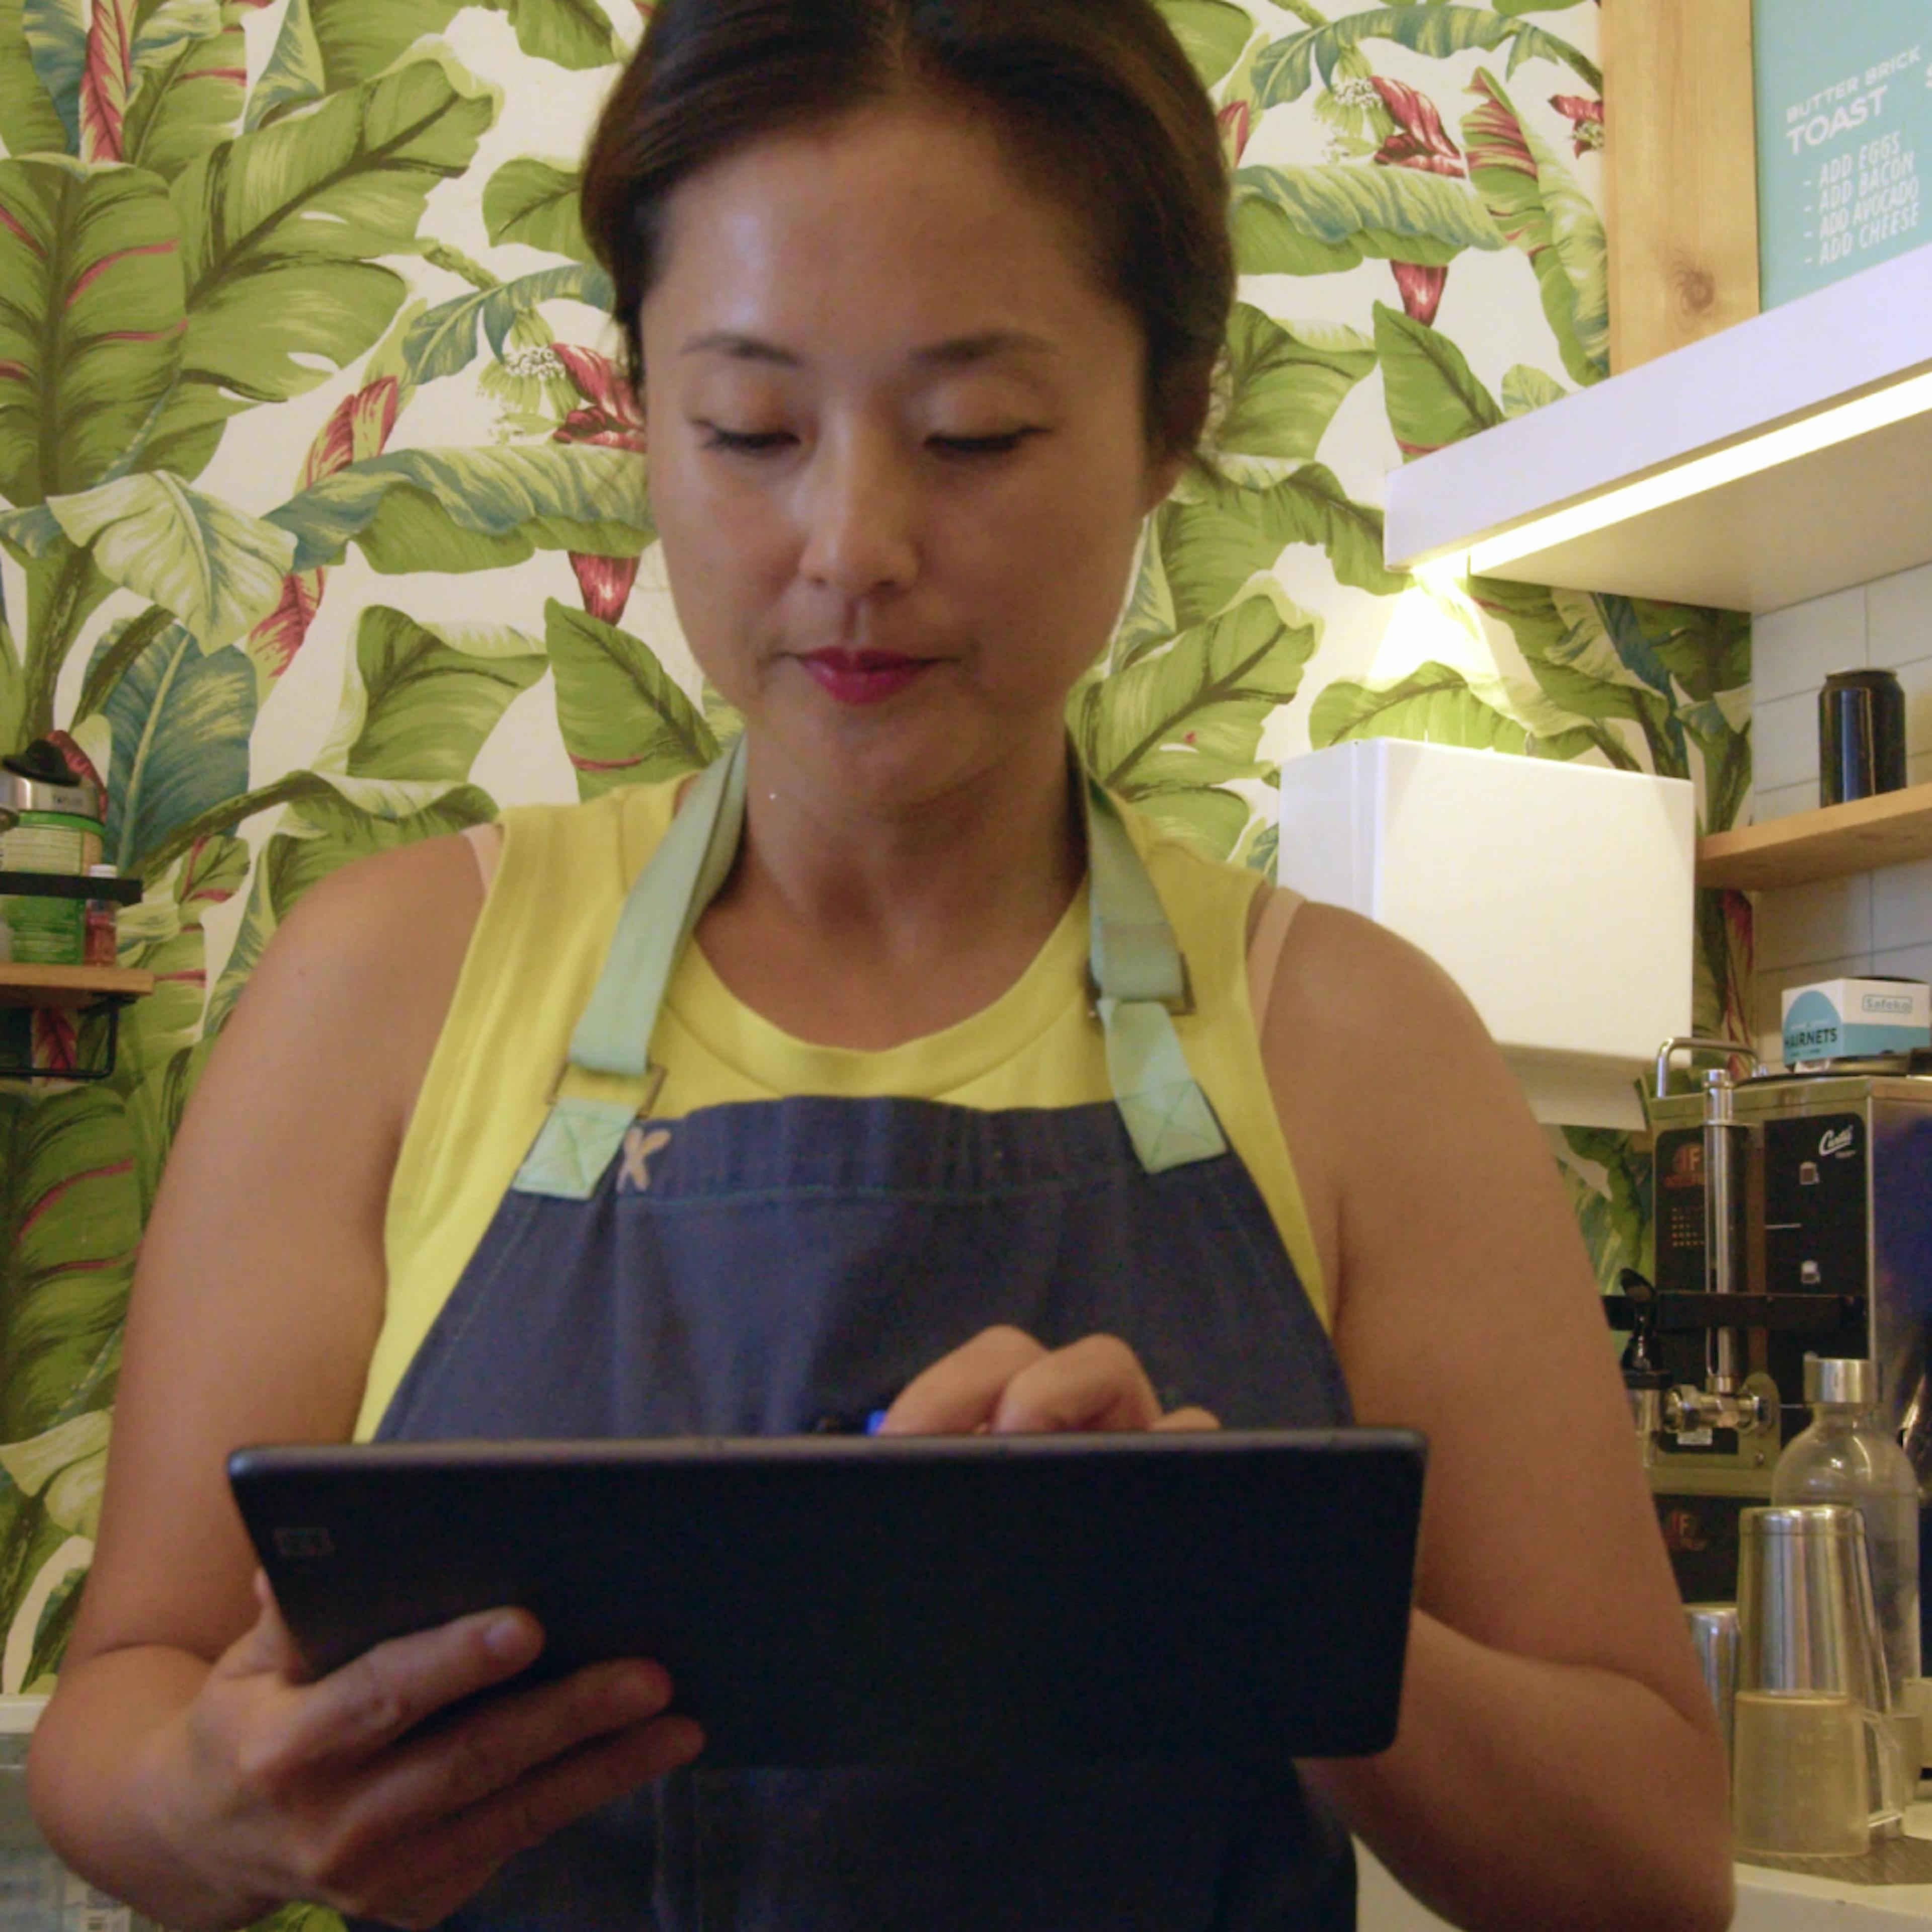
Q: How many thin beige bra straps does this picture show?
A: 2